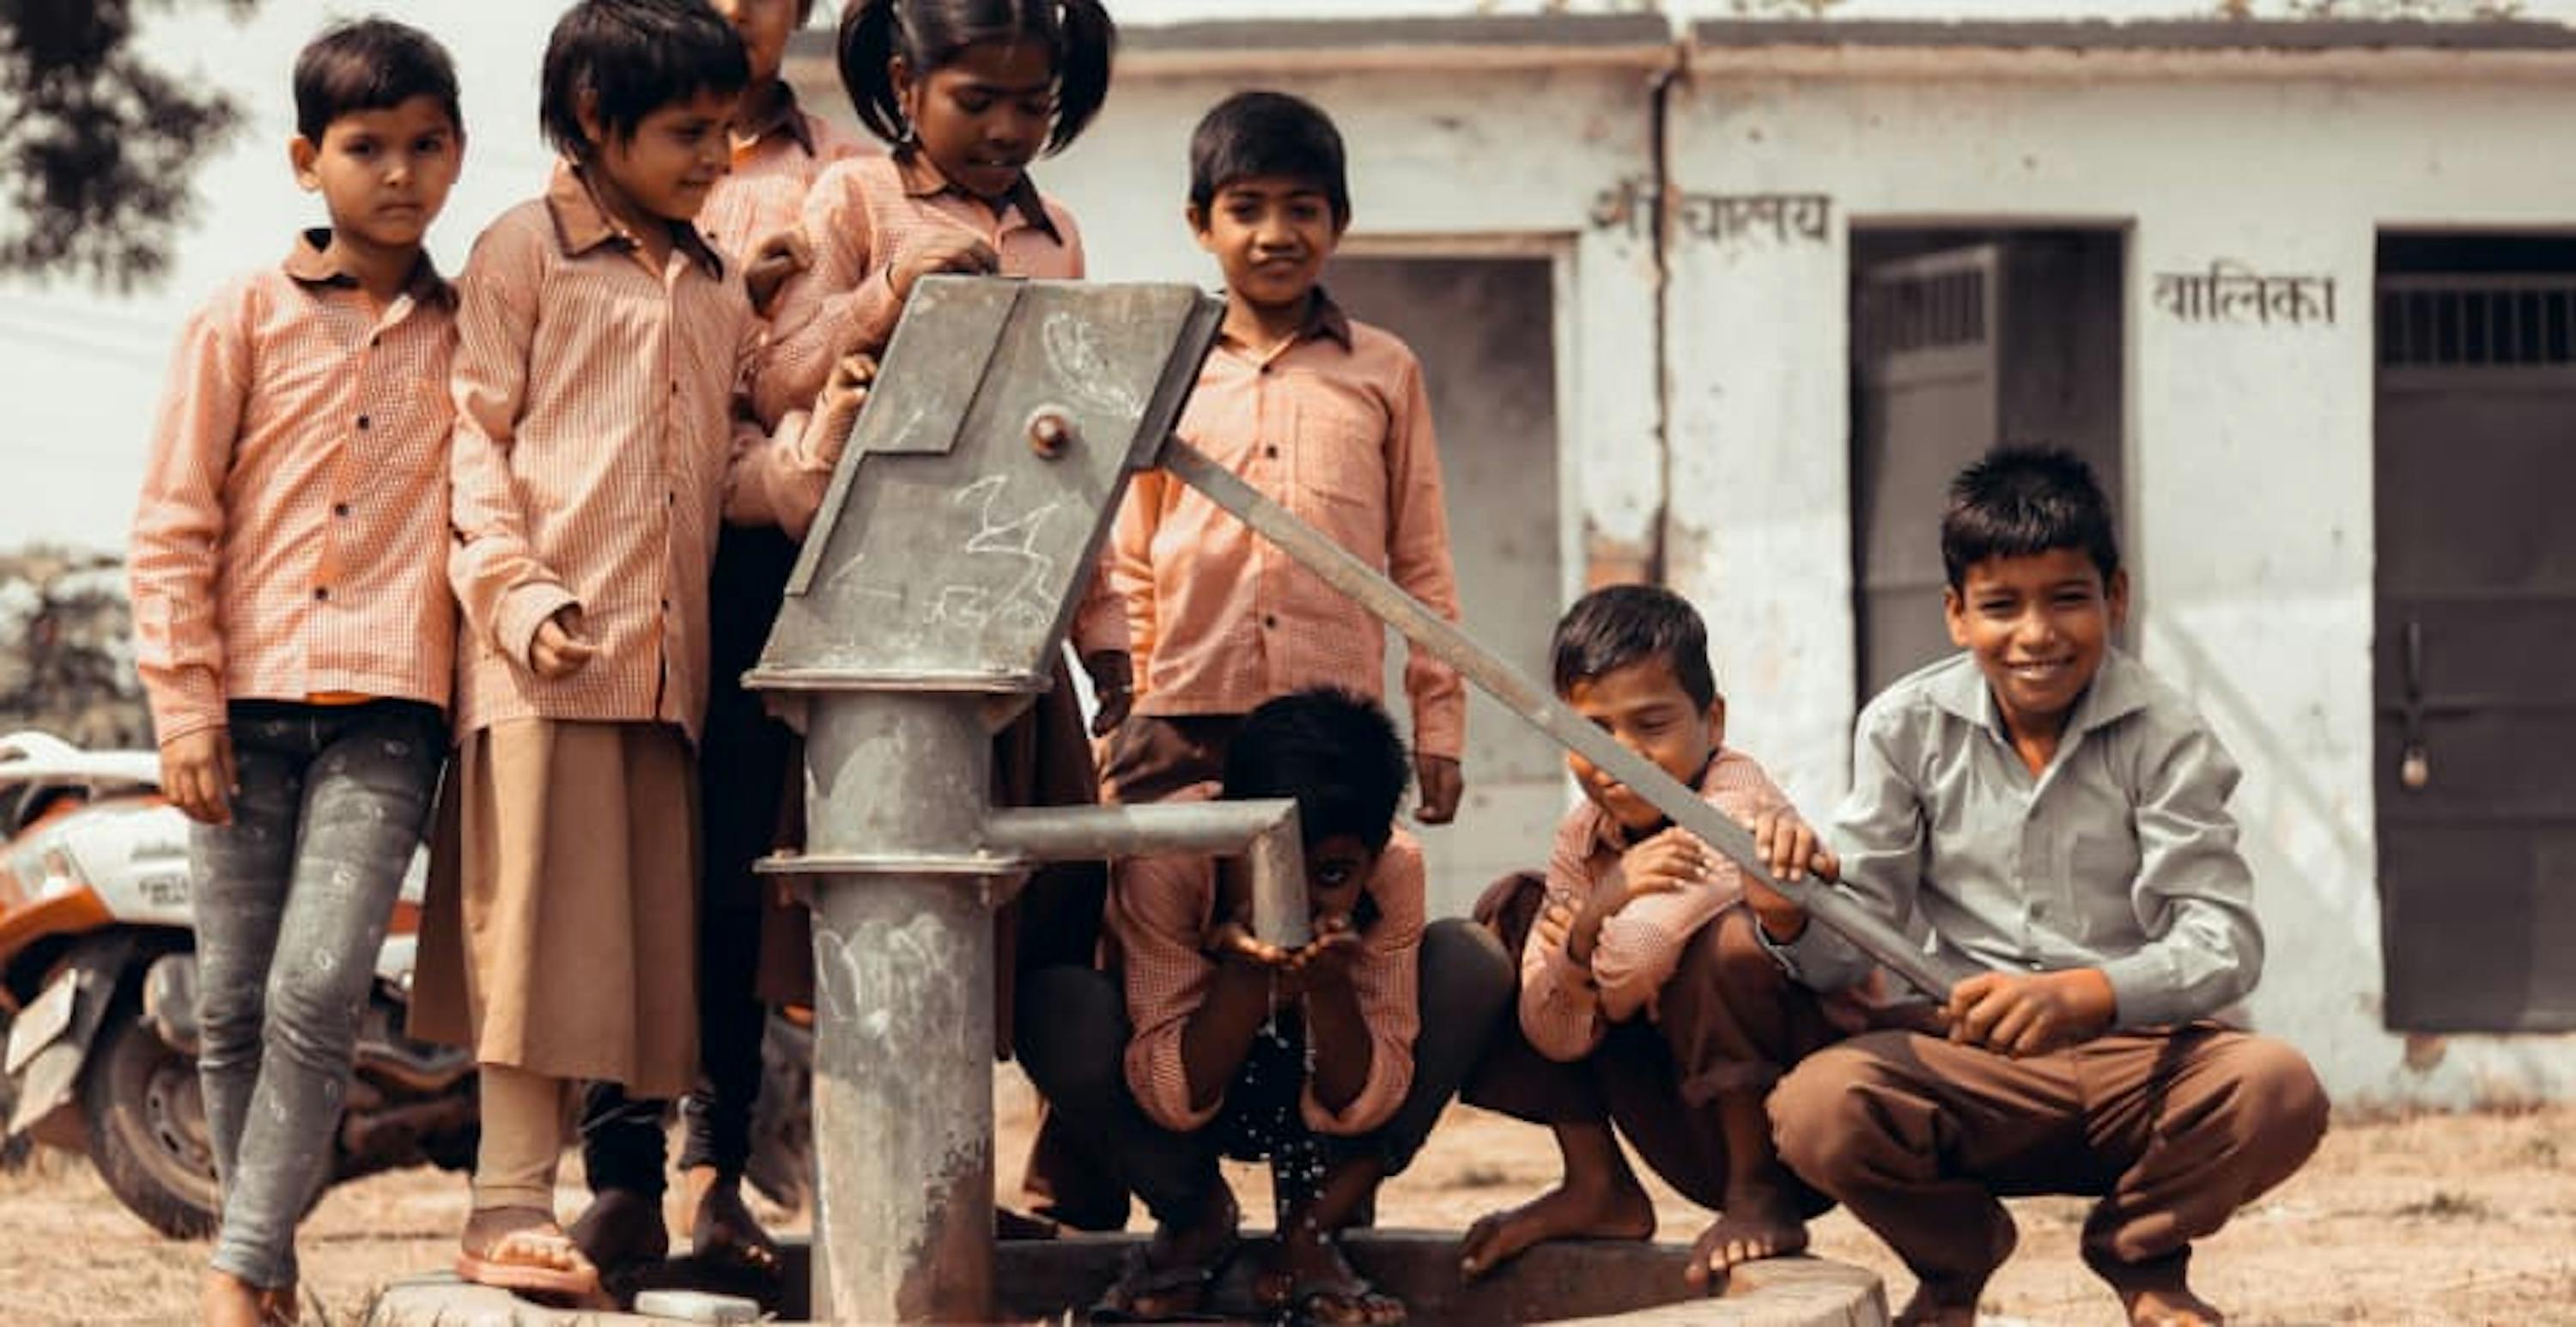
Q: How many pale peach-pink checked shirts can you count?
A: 7